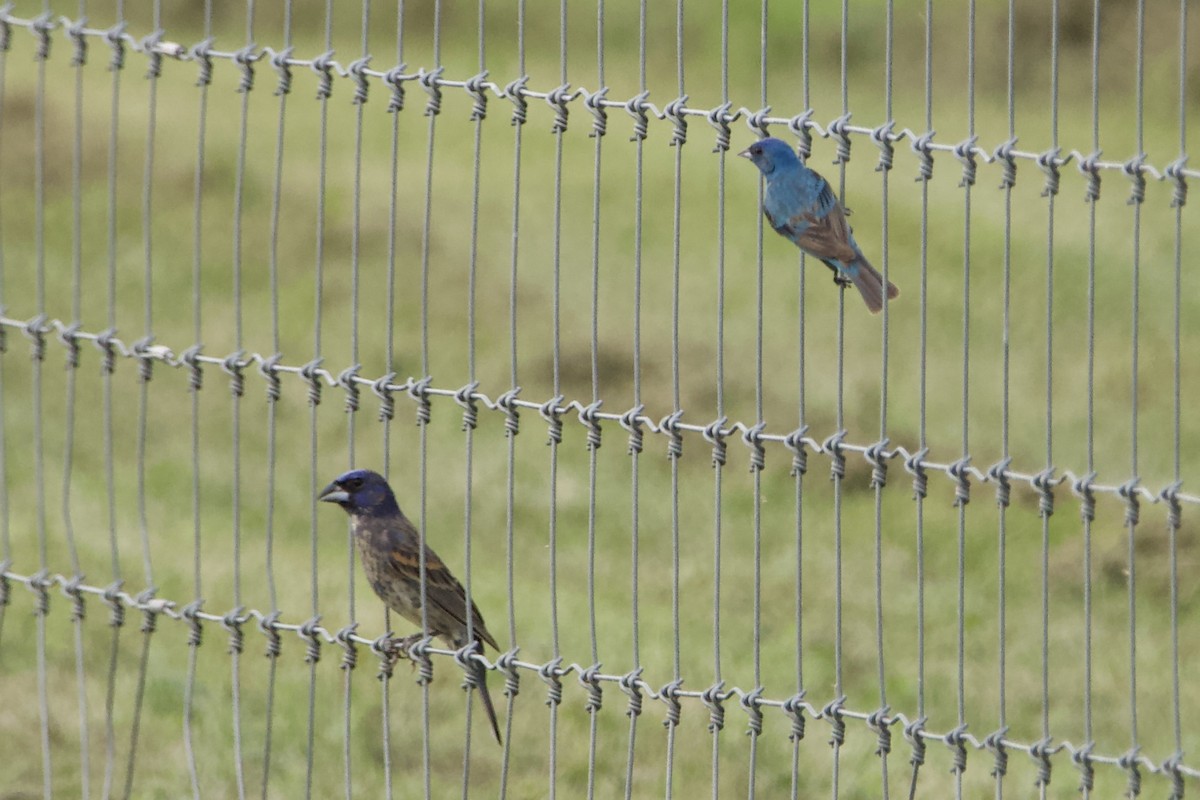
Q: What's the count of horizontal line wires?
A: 3